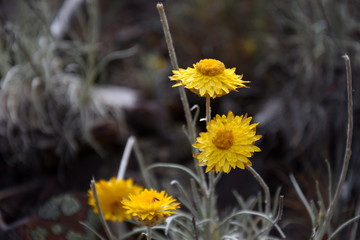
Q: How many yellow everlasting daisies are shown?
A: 4